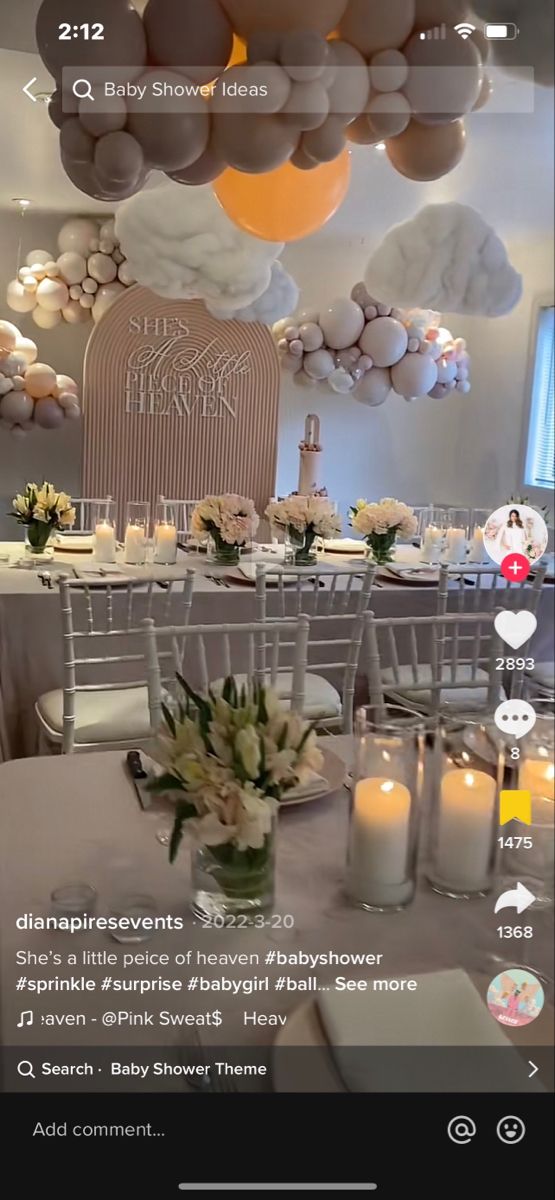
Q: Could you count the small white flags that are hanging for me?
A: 0